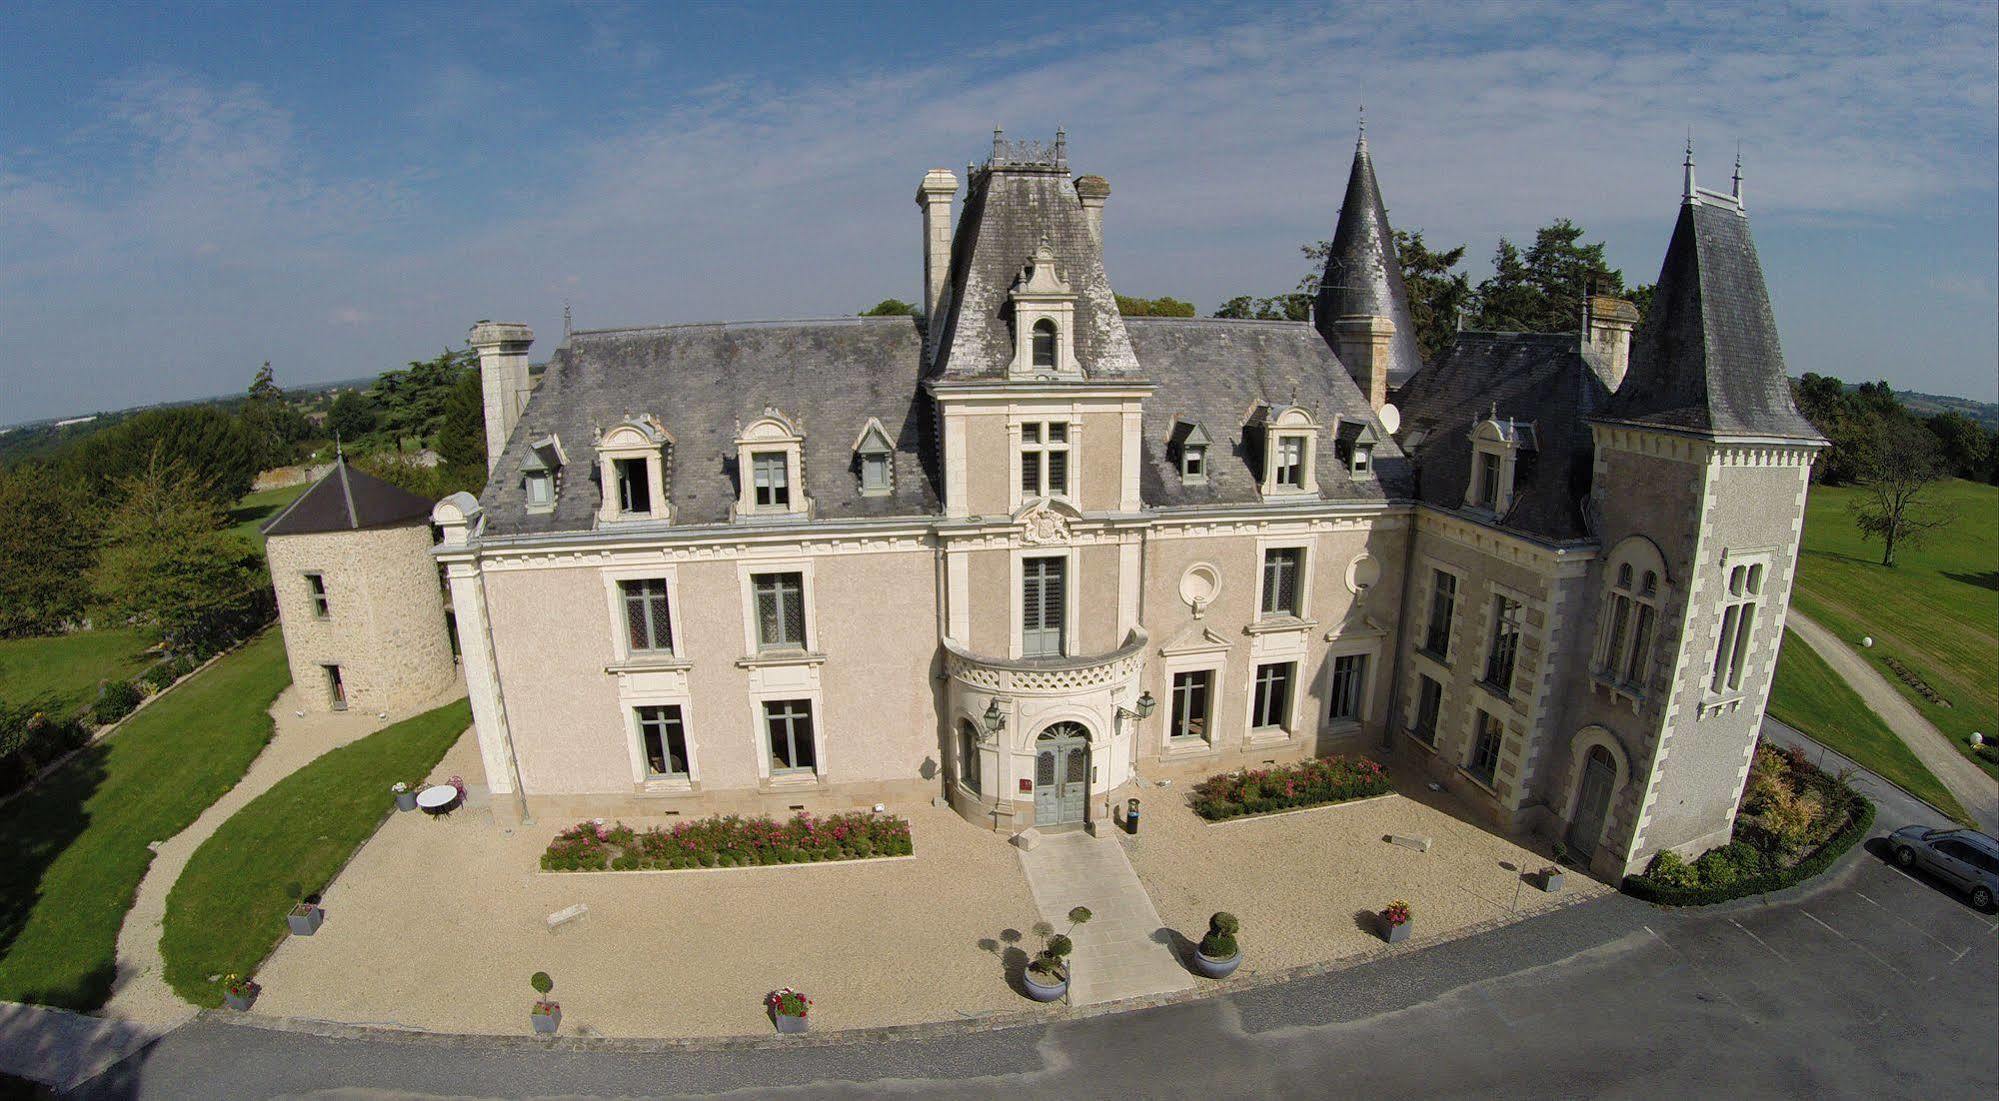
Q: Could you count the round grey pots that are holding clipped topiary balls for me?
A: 2